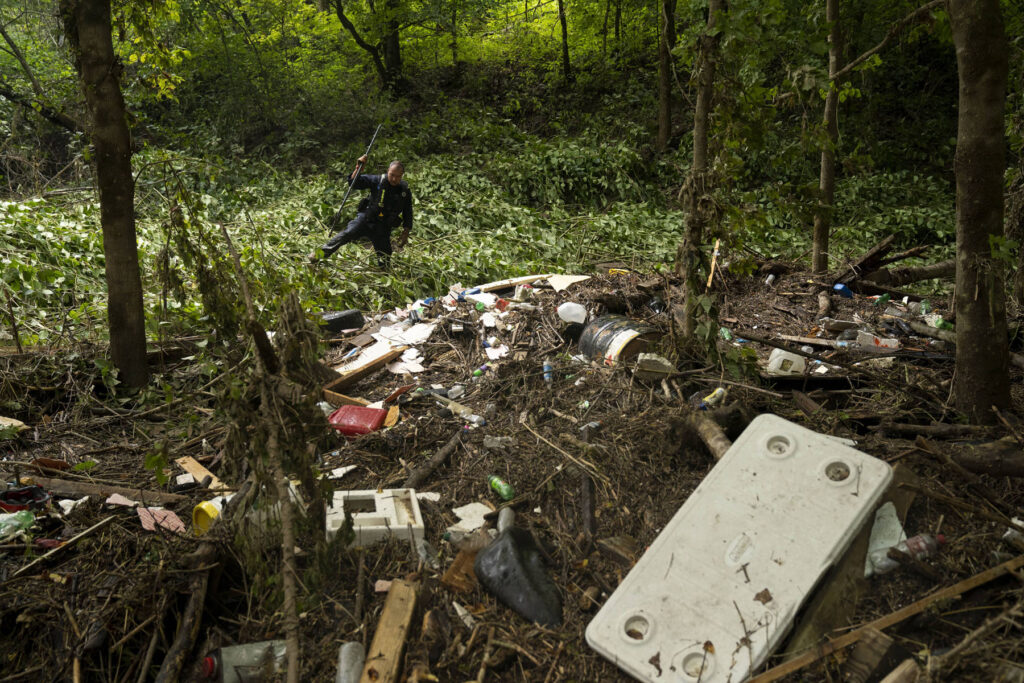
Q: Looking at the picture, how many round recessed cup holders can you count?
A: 4